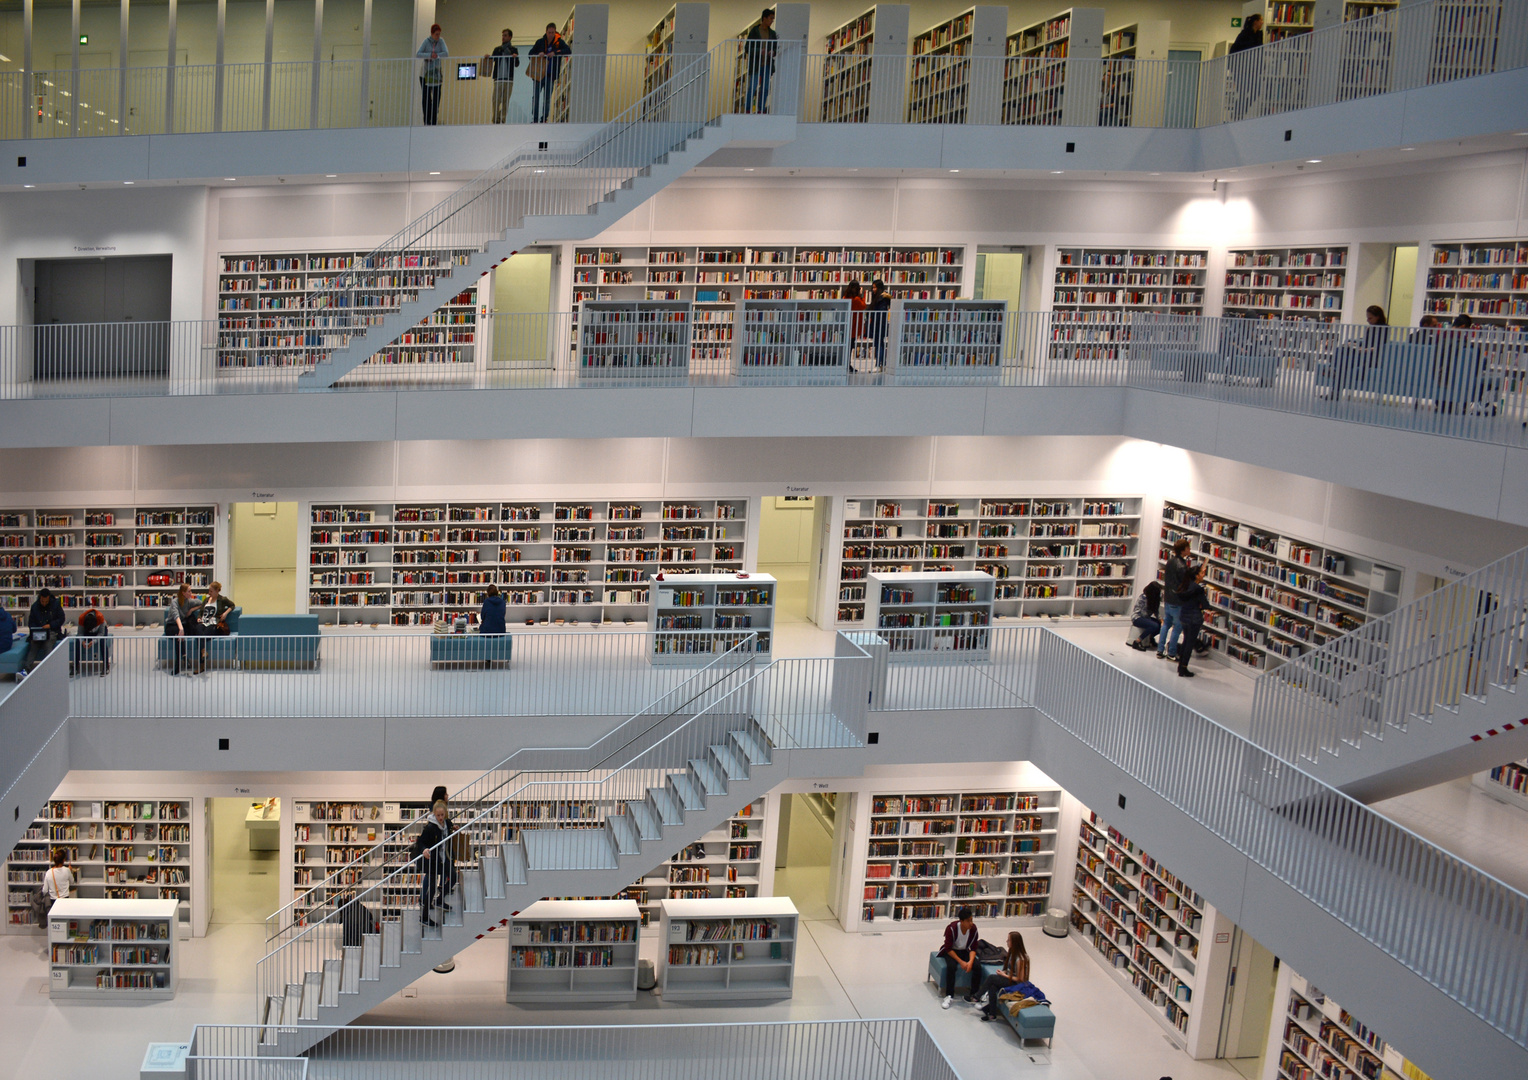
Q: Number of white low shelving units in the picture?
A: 8